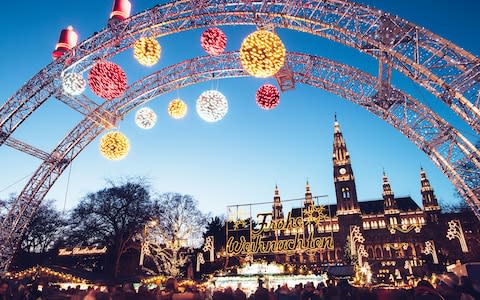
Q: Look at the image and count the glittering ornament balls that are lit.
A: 10